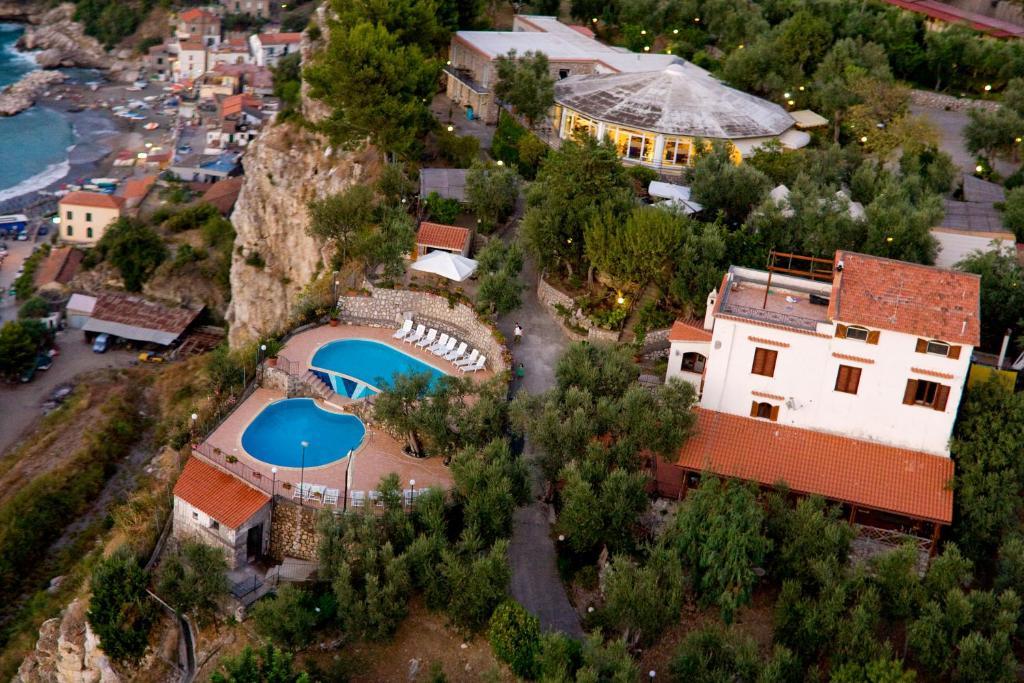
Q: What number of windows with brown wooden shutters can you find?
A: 6